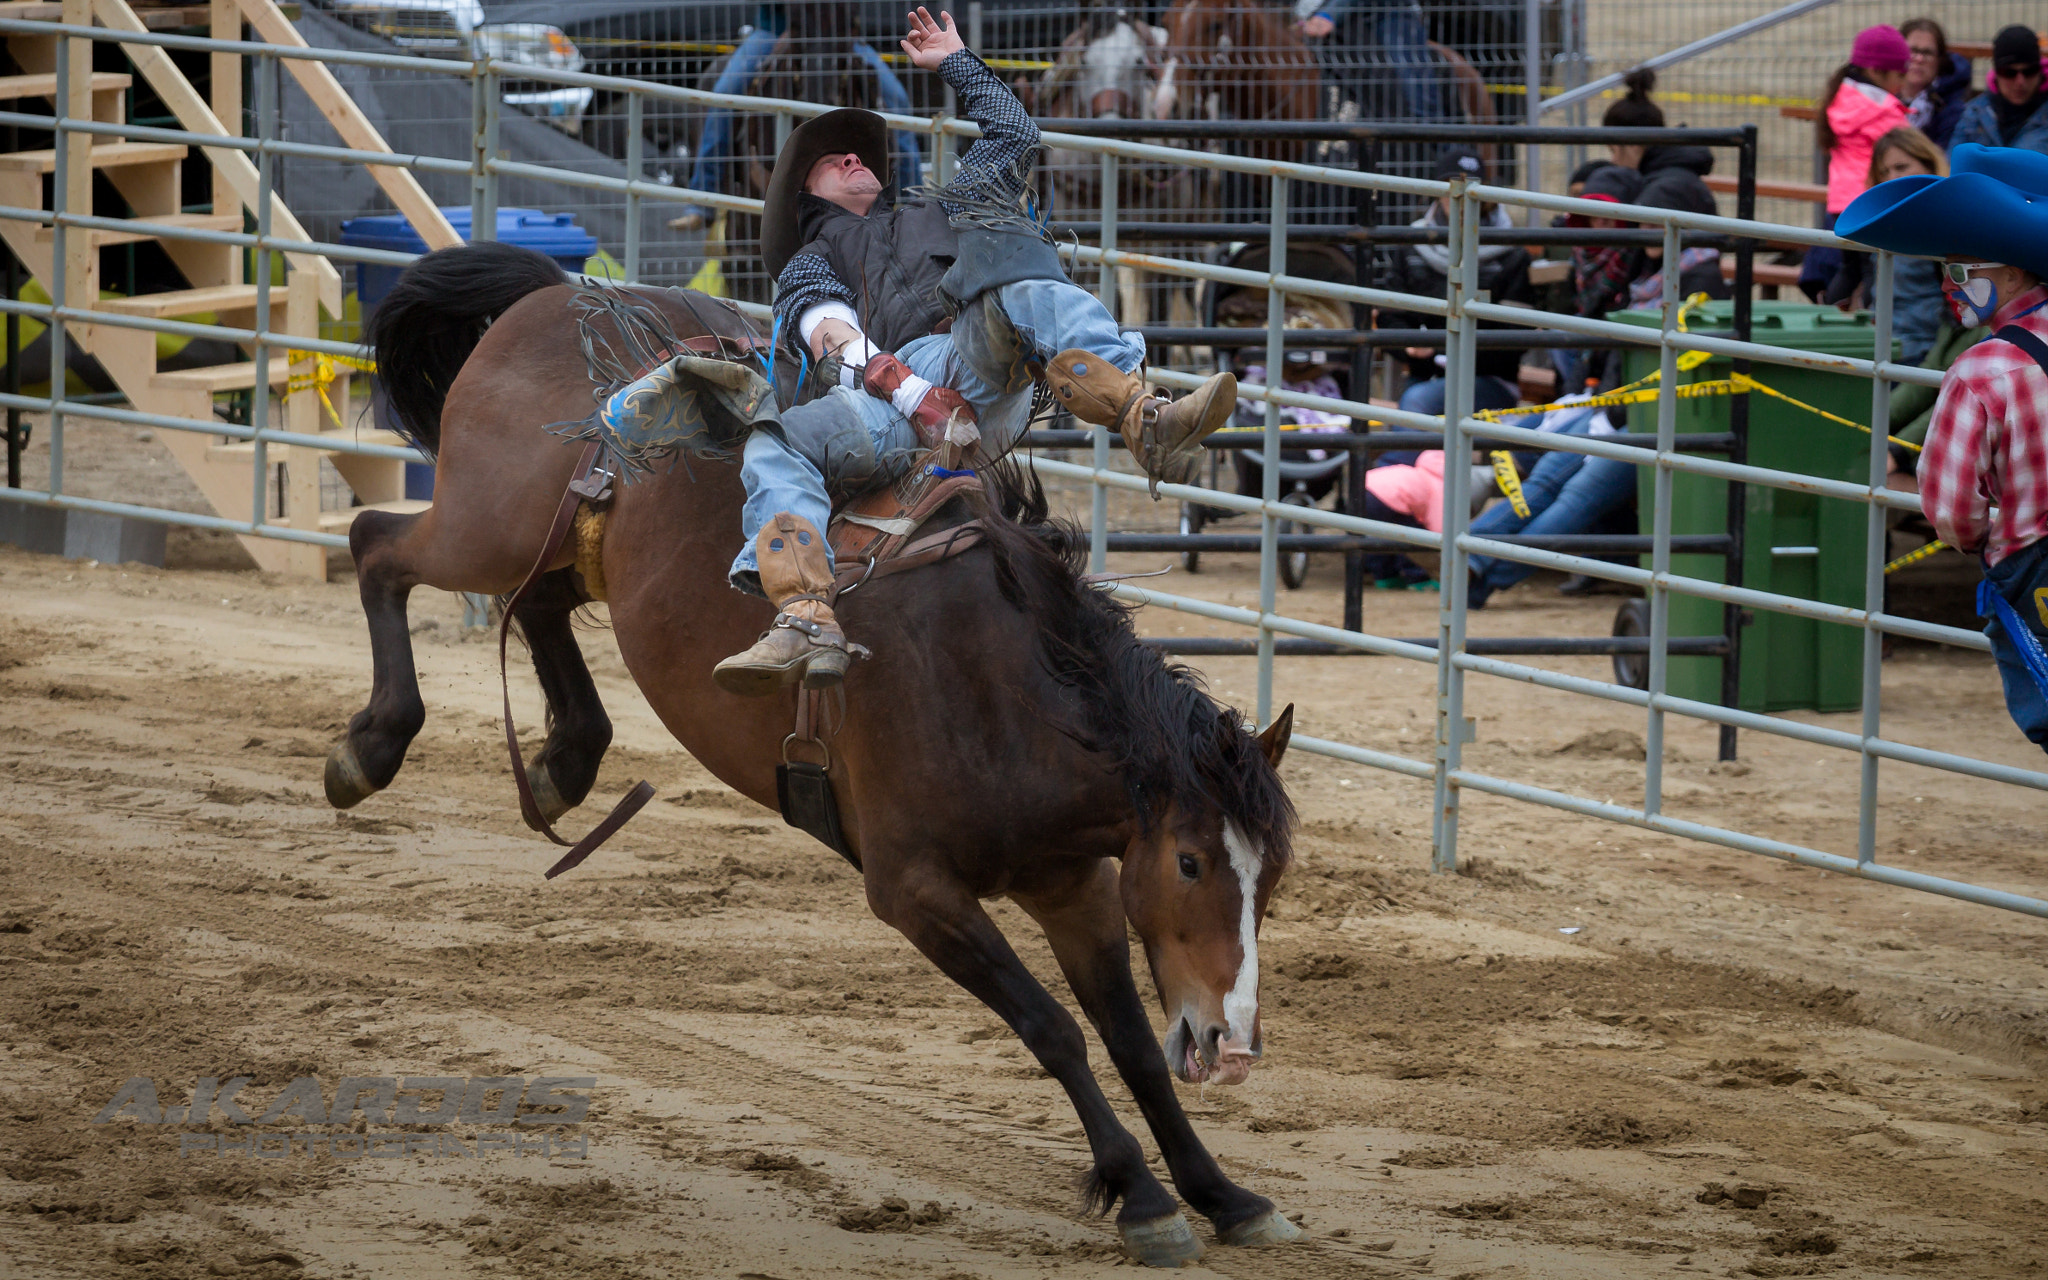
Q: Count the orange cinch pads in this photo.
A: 1